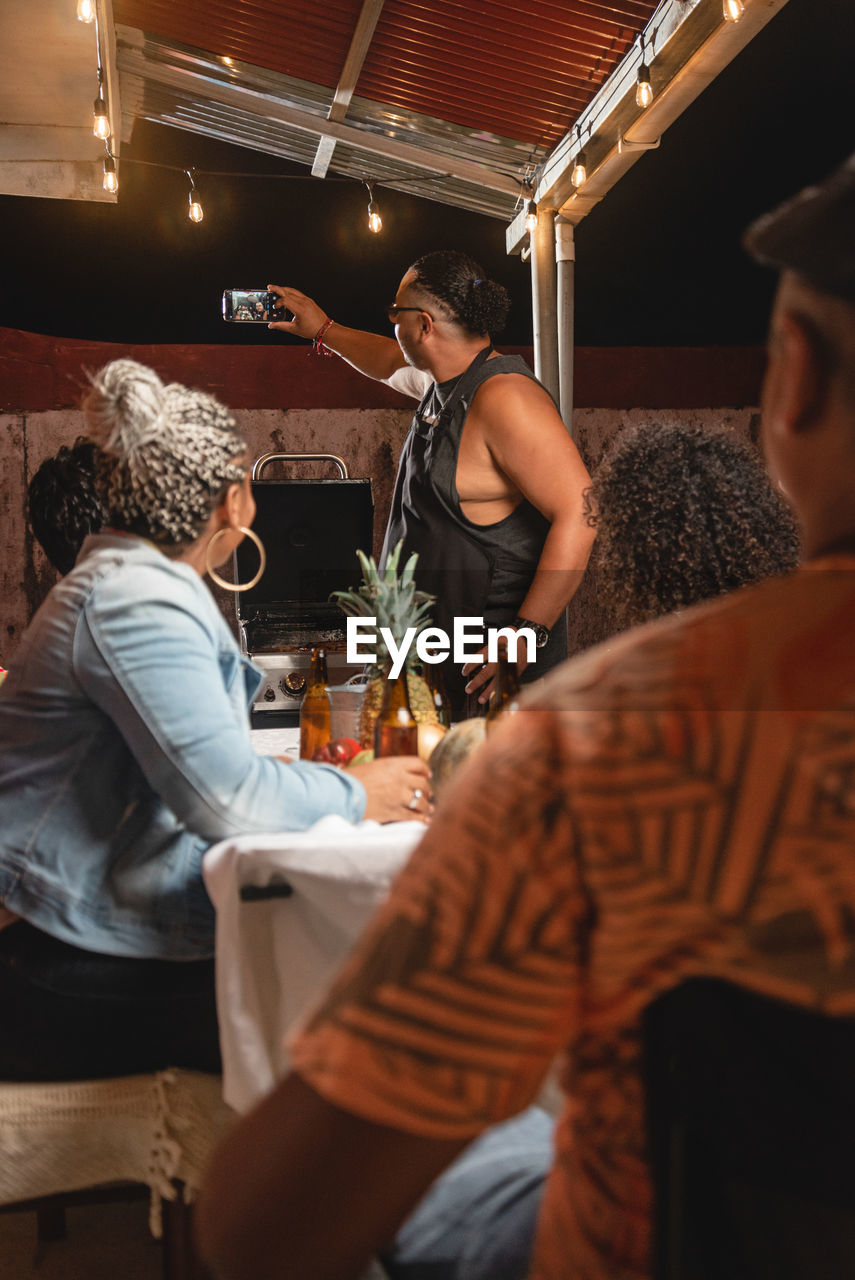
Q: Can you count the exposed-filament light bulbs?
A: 9